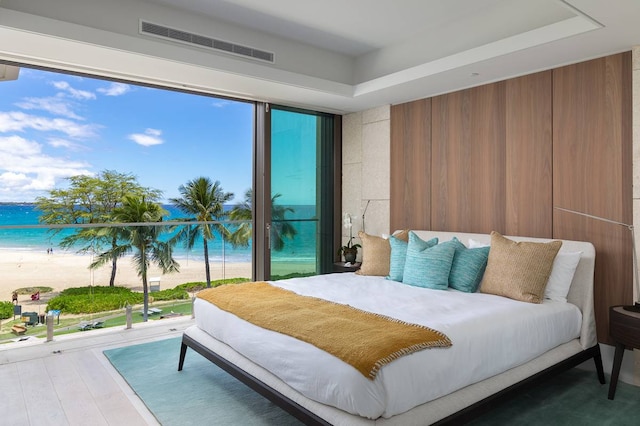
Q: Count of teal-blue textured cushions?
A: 3